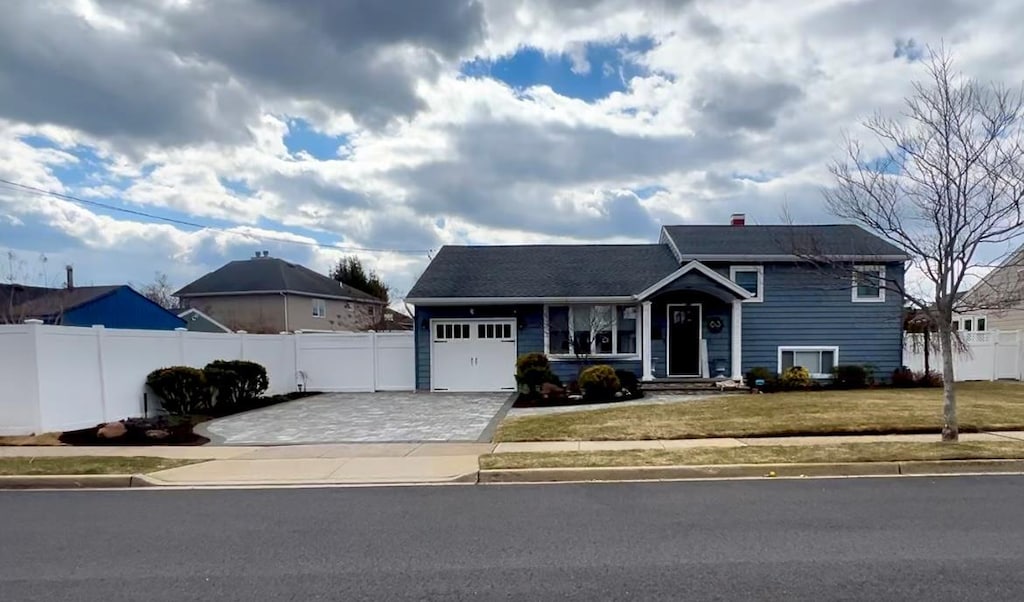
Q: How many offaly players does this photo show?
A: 0